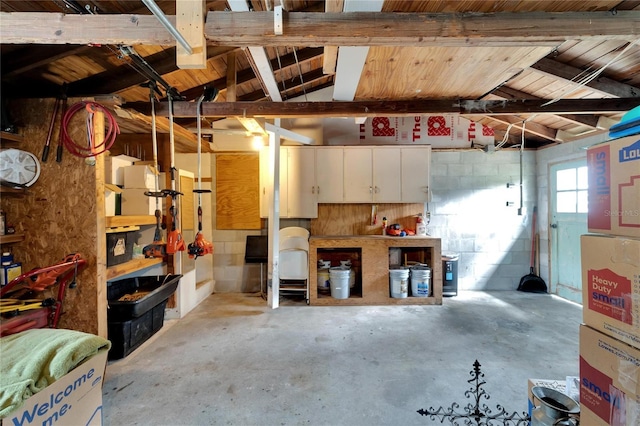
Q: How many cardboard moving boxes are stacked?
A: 3